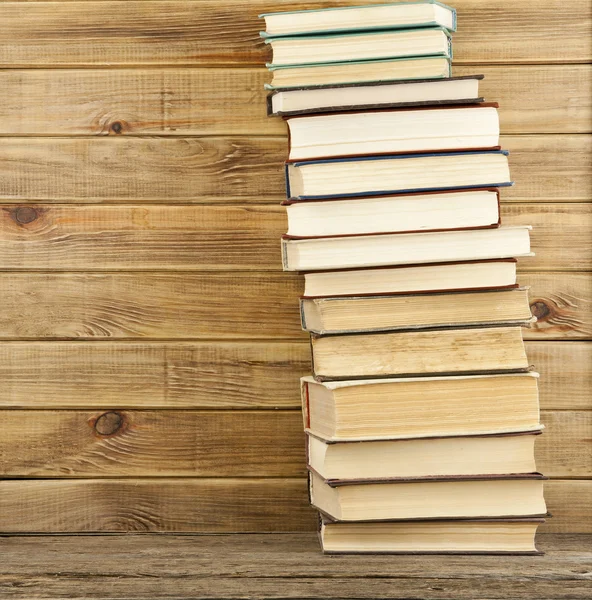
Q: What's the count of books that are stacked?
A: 15